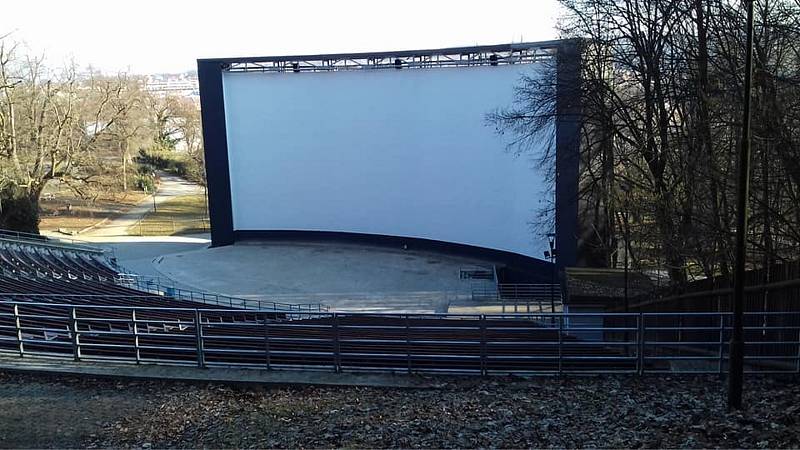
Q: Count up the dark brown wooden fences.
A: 1